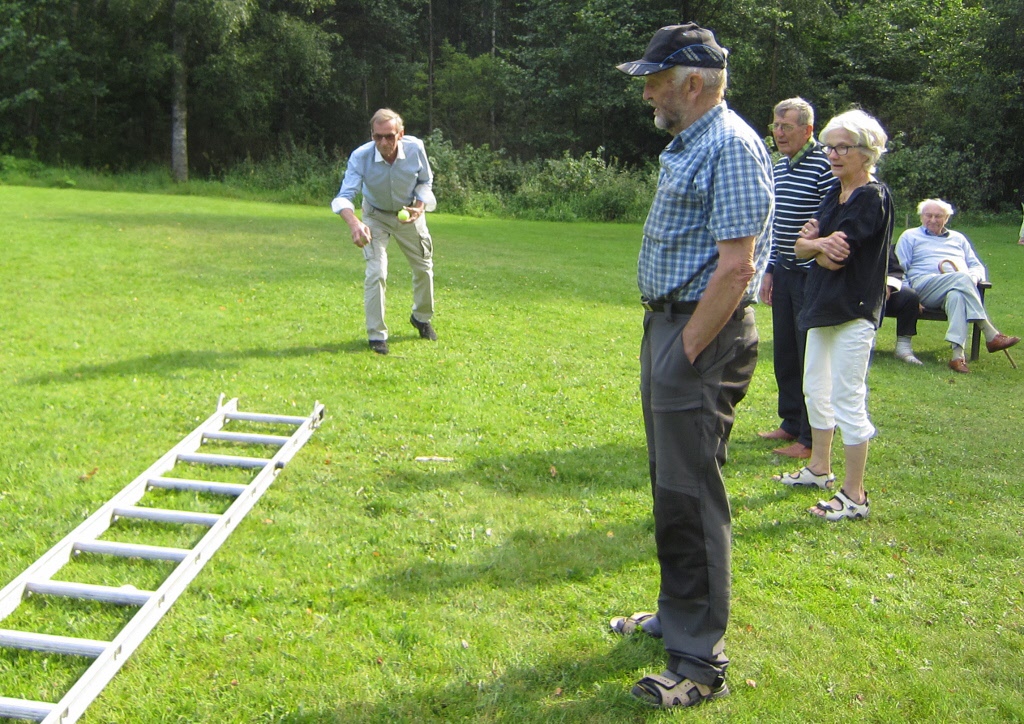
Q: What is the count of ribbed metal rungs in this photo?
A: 9